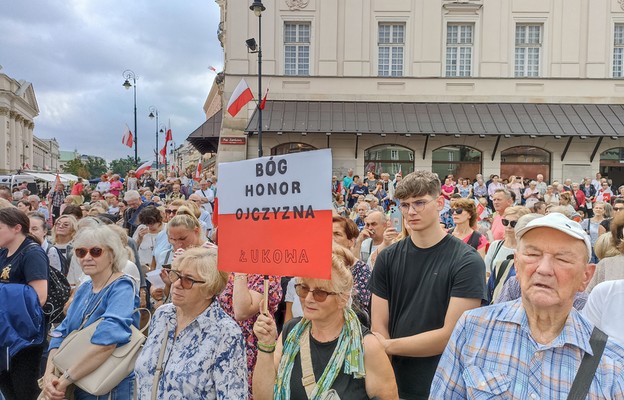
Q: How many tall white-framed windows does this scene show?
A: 5